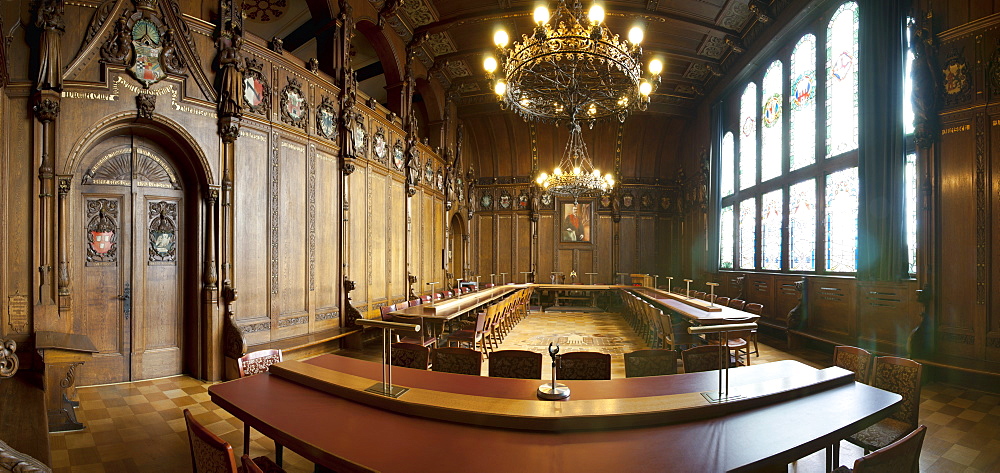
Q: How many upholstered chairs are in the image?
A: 12